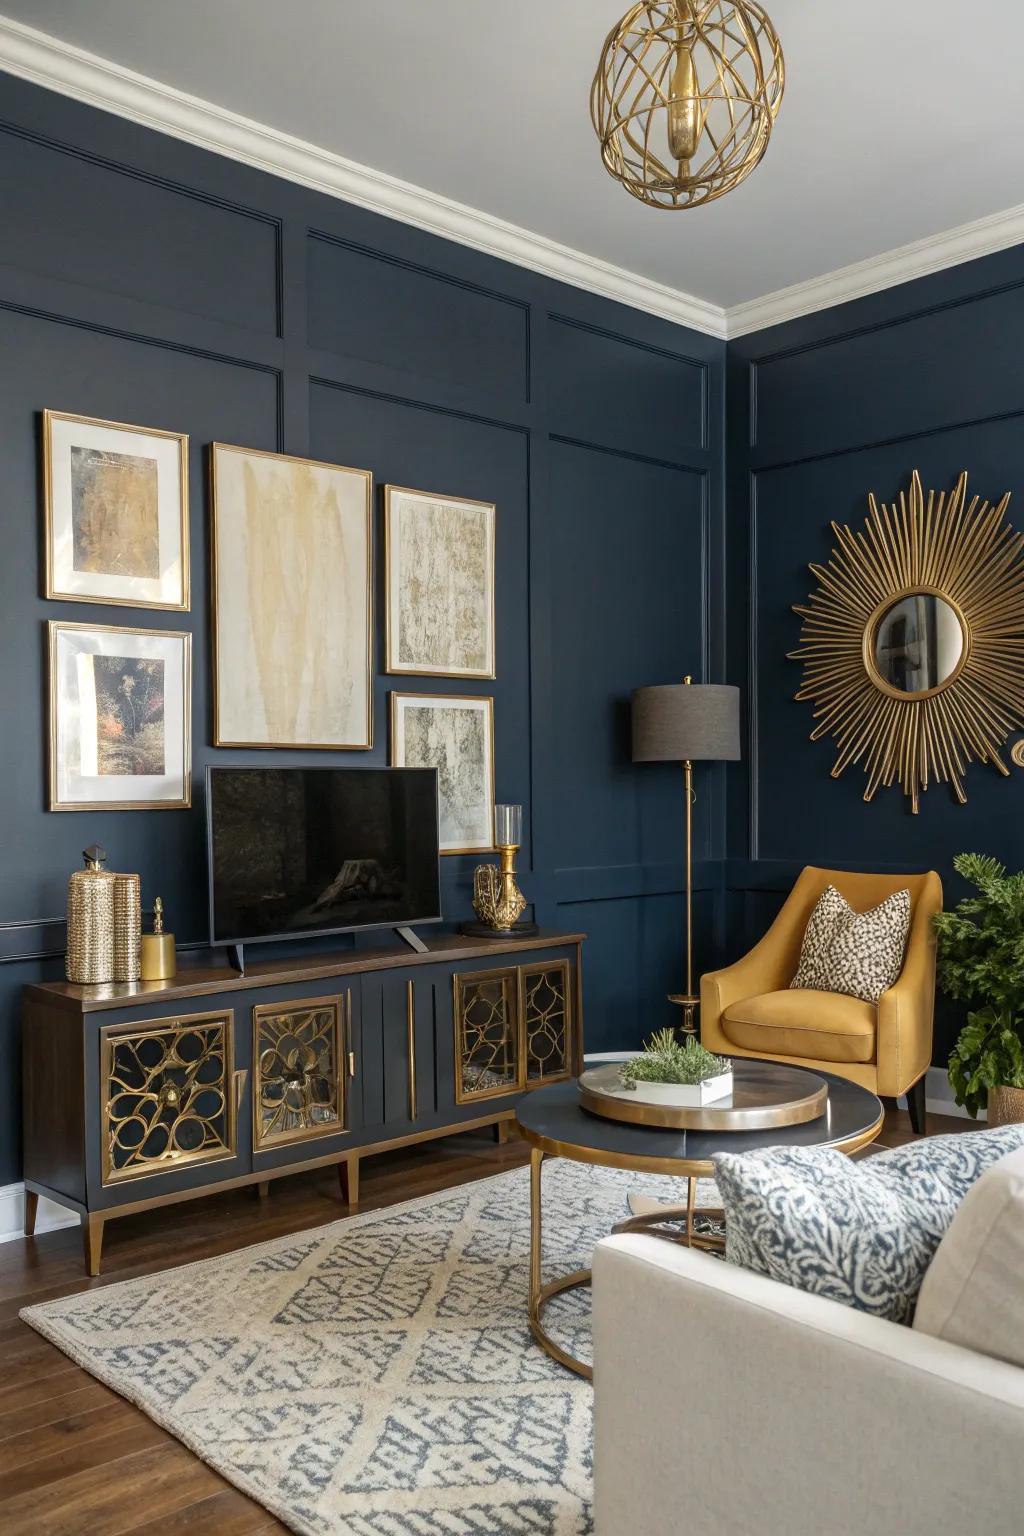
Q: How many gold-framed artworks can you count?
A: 5